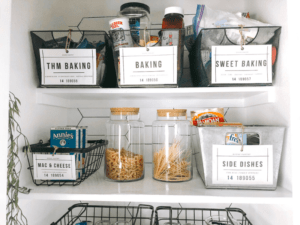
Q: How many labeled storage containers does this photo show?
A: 5